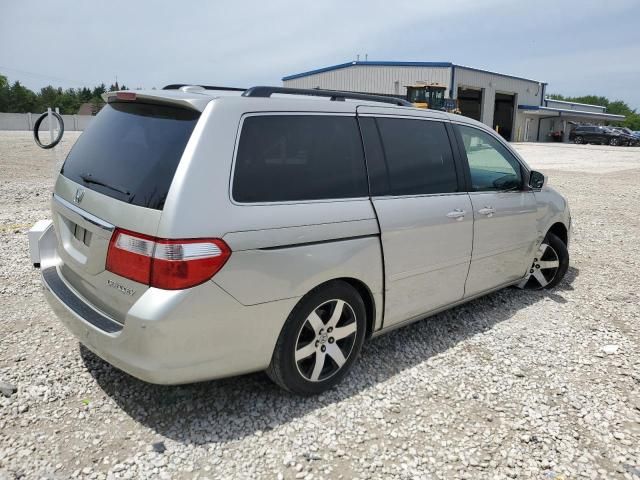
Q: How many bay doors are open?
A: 2